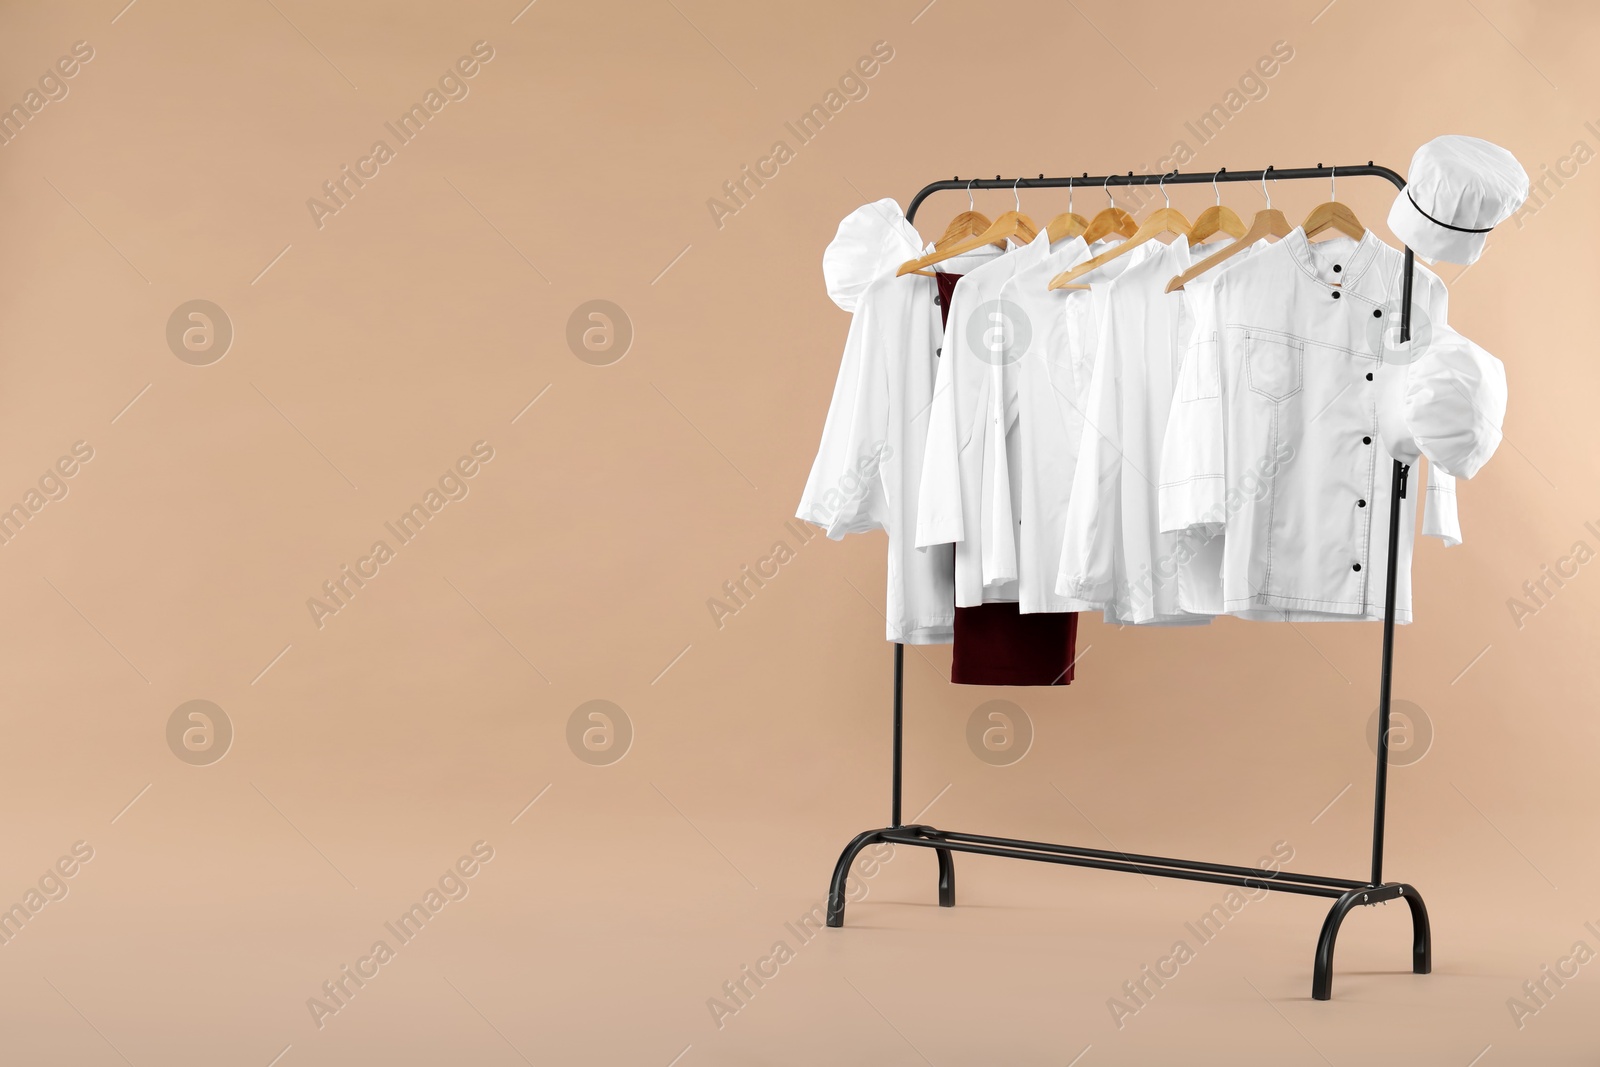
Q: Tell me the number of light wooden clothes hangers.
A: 8